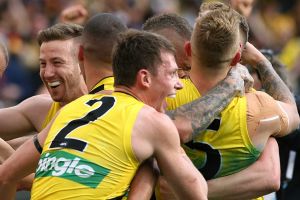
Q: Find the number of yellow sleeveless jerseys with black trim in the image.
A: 4